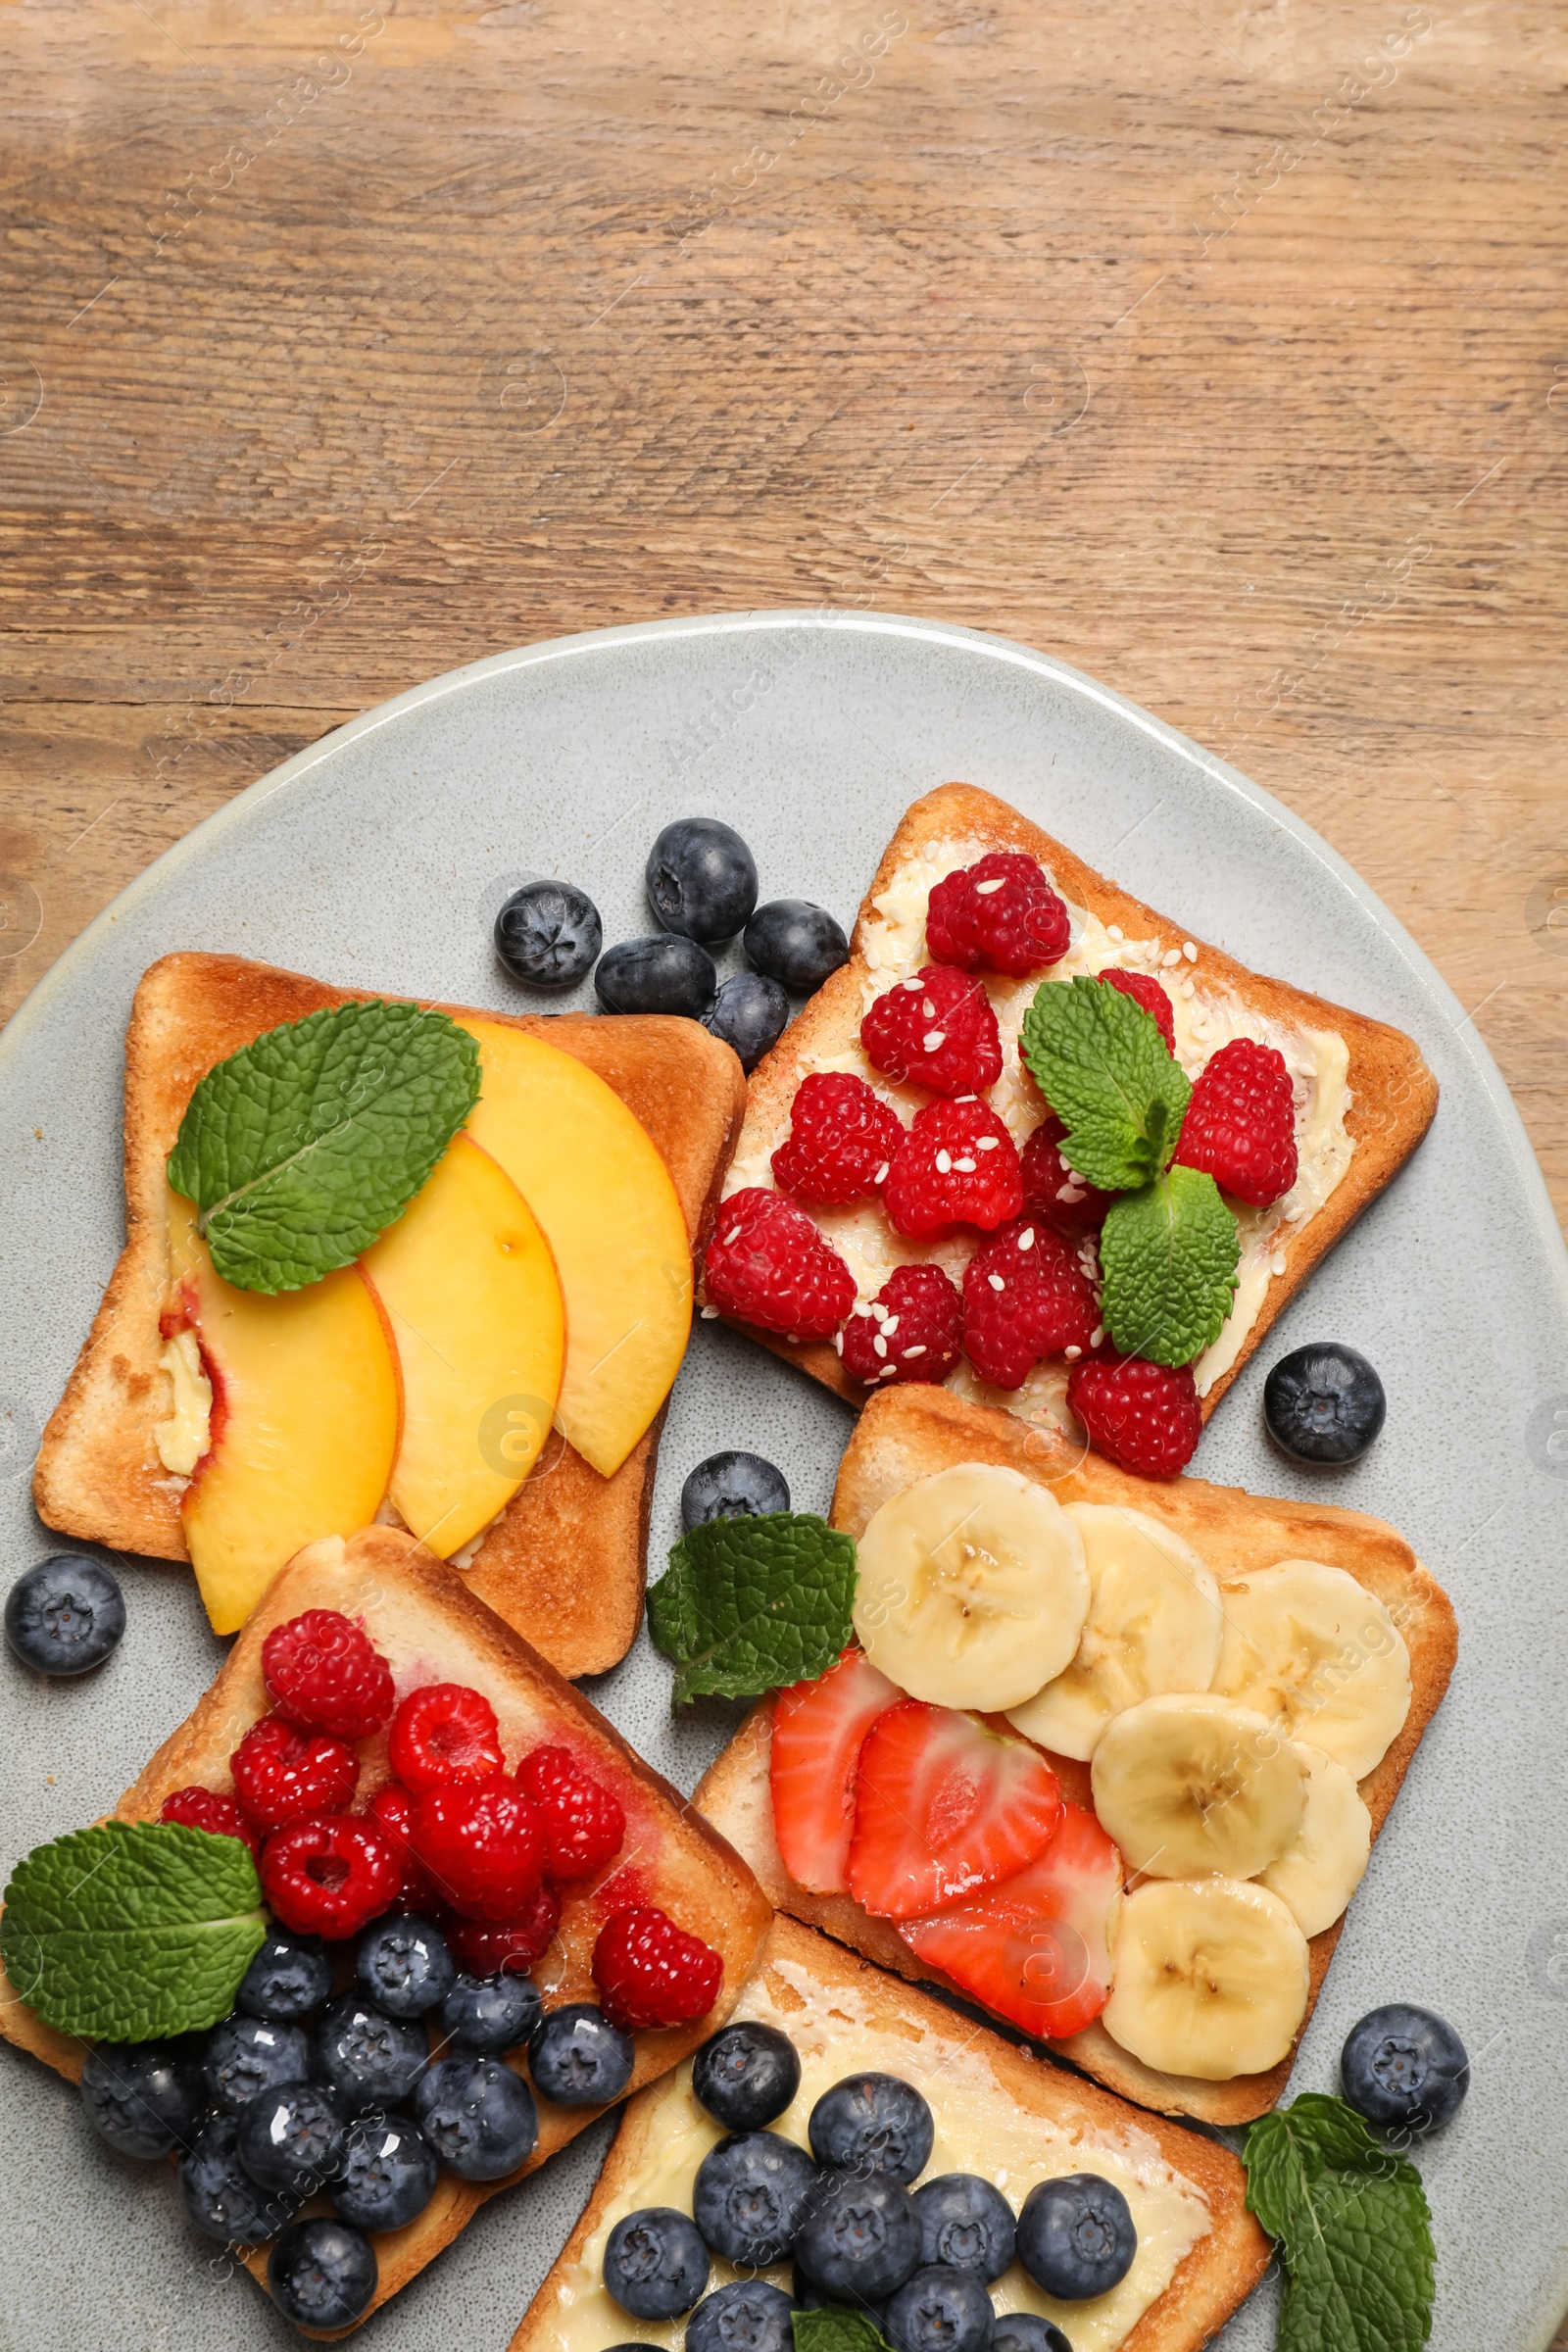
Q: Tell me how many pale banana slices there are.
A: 6